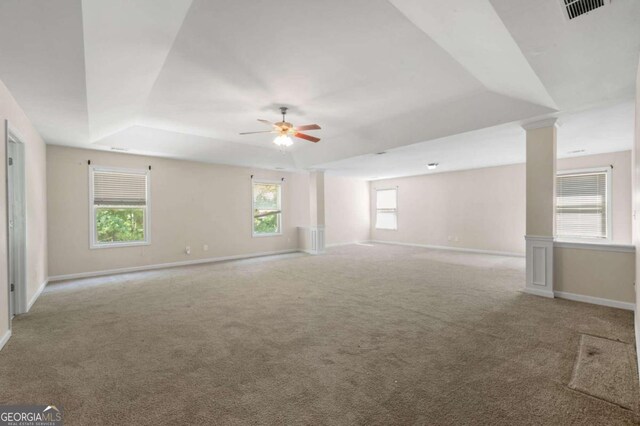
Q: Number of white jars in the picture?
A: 0